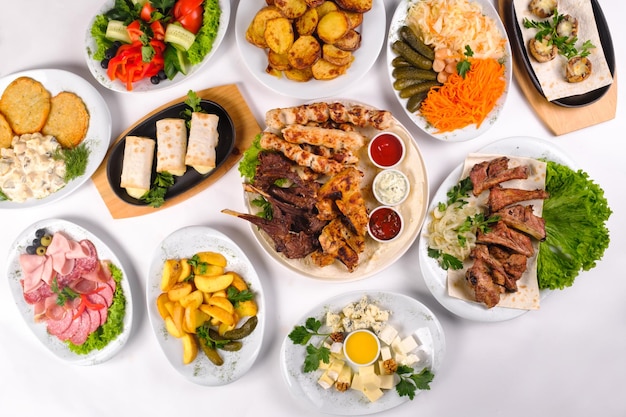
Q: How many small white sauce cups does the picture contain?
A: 4